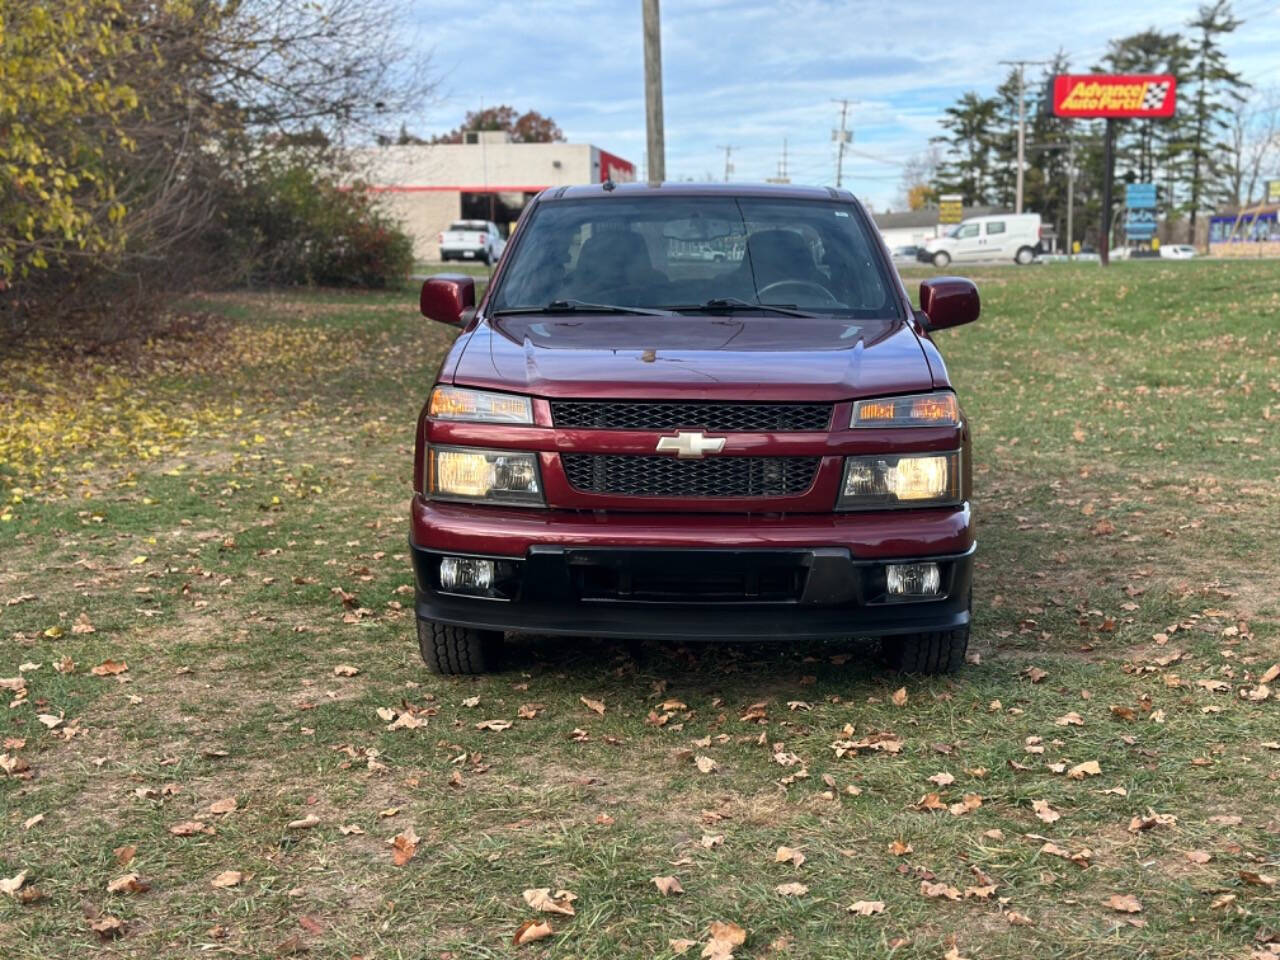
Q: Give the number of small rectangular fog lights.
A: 2